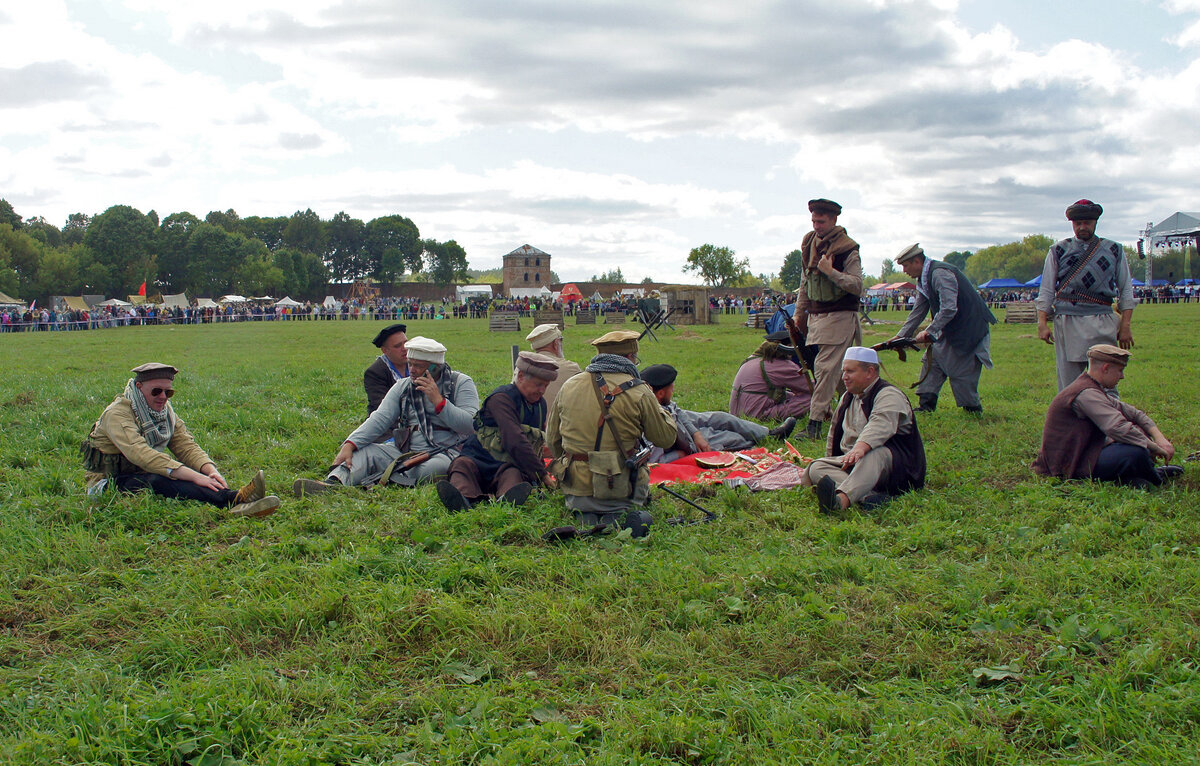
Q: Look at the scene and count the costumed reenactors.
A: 13